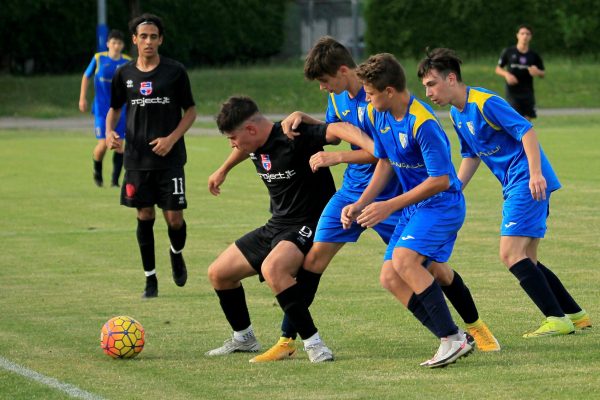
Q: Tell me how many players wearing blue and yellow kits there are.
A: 4